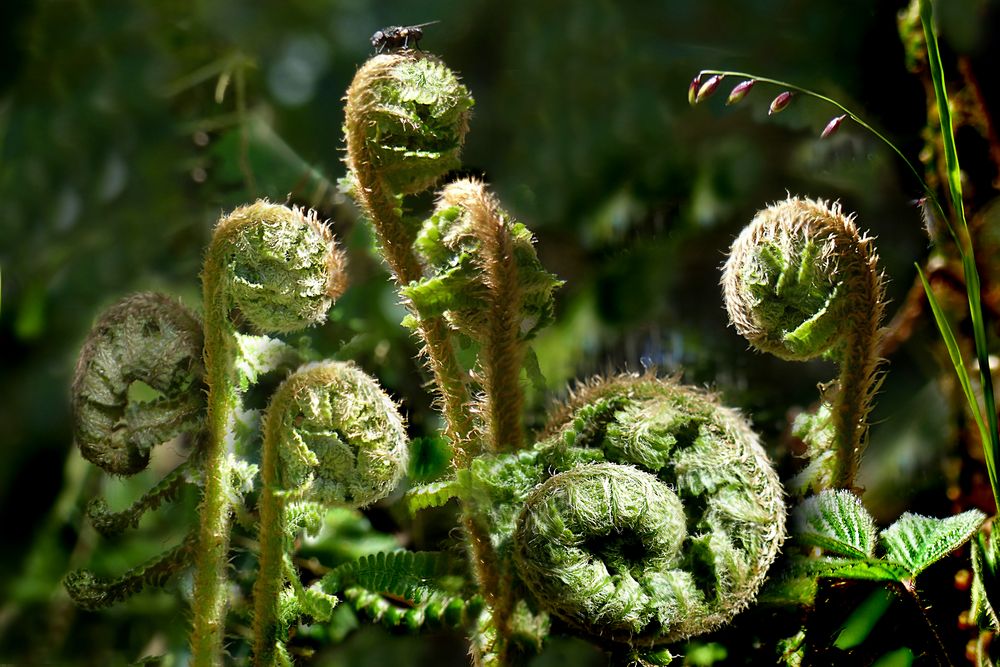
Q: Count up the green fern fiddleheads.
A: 7